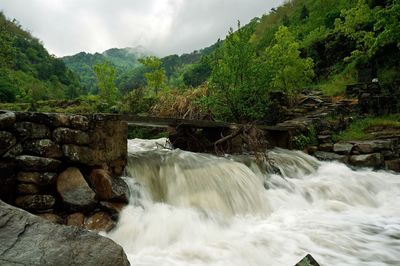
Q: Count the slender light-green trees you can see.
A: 2